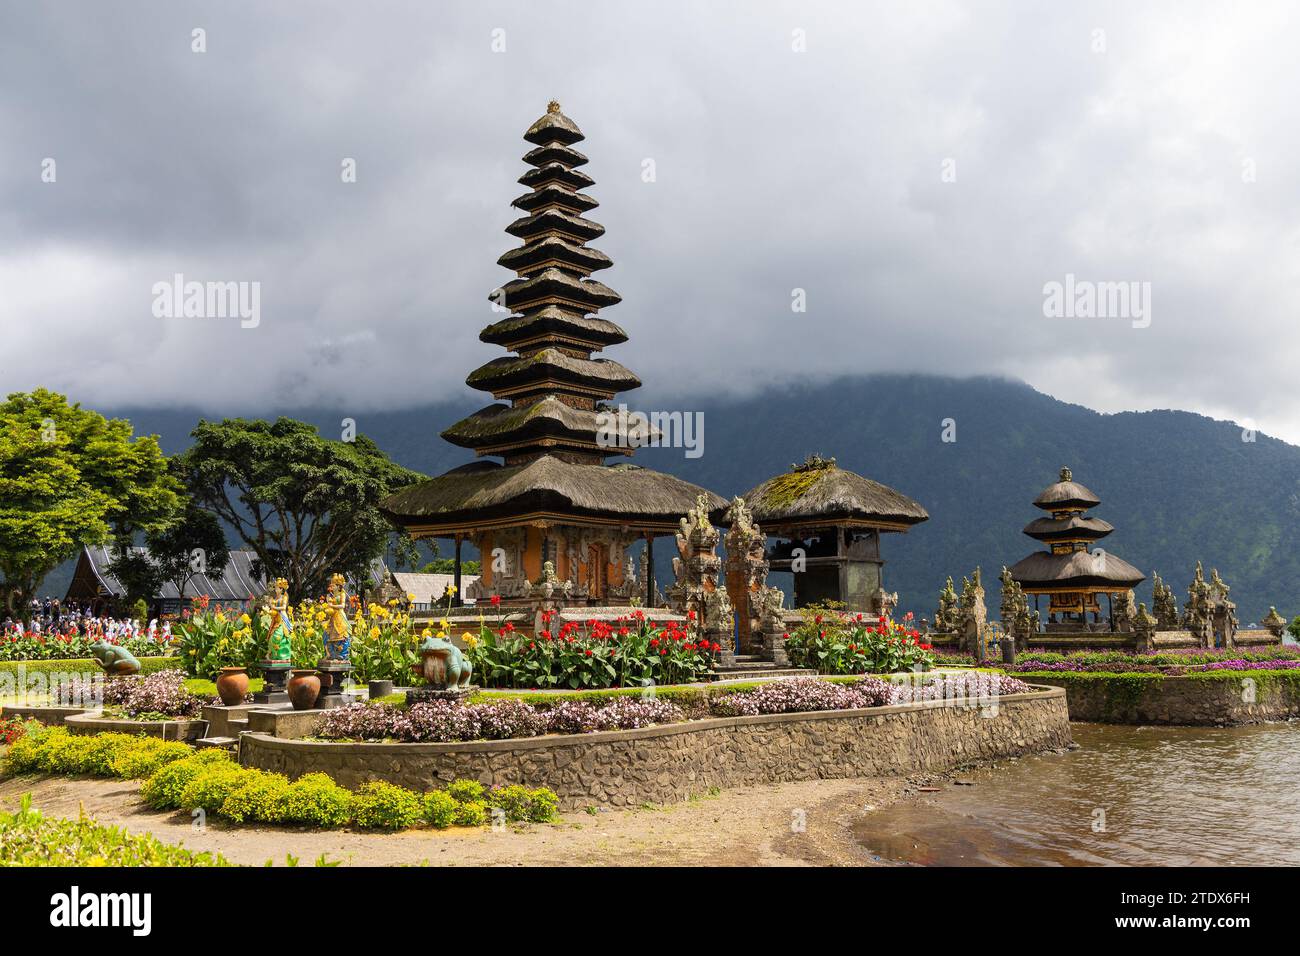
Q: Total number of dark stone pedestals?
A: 2